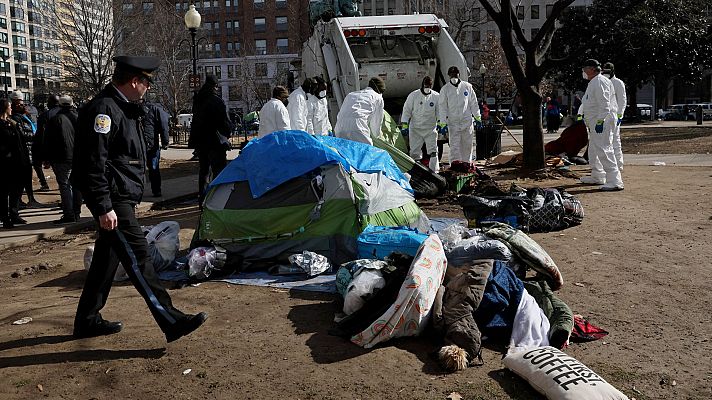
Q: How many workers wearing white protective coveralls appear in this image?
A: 8